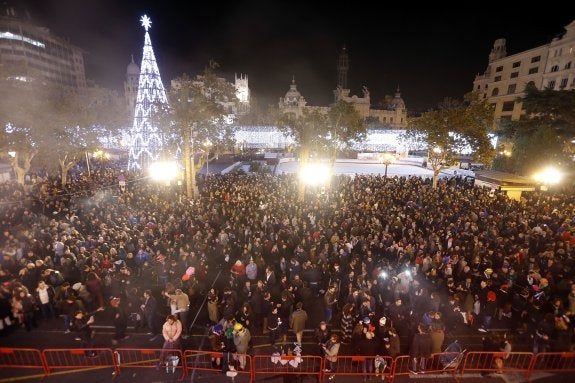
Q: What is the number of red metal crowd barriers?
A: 9